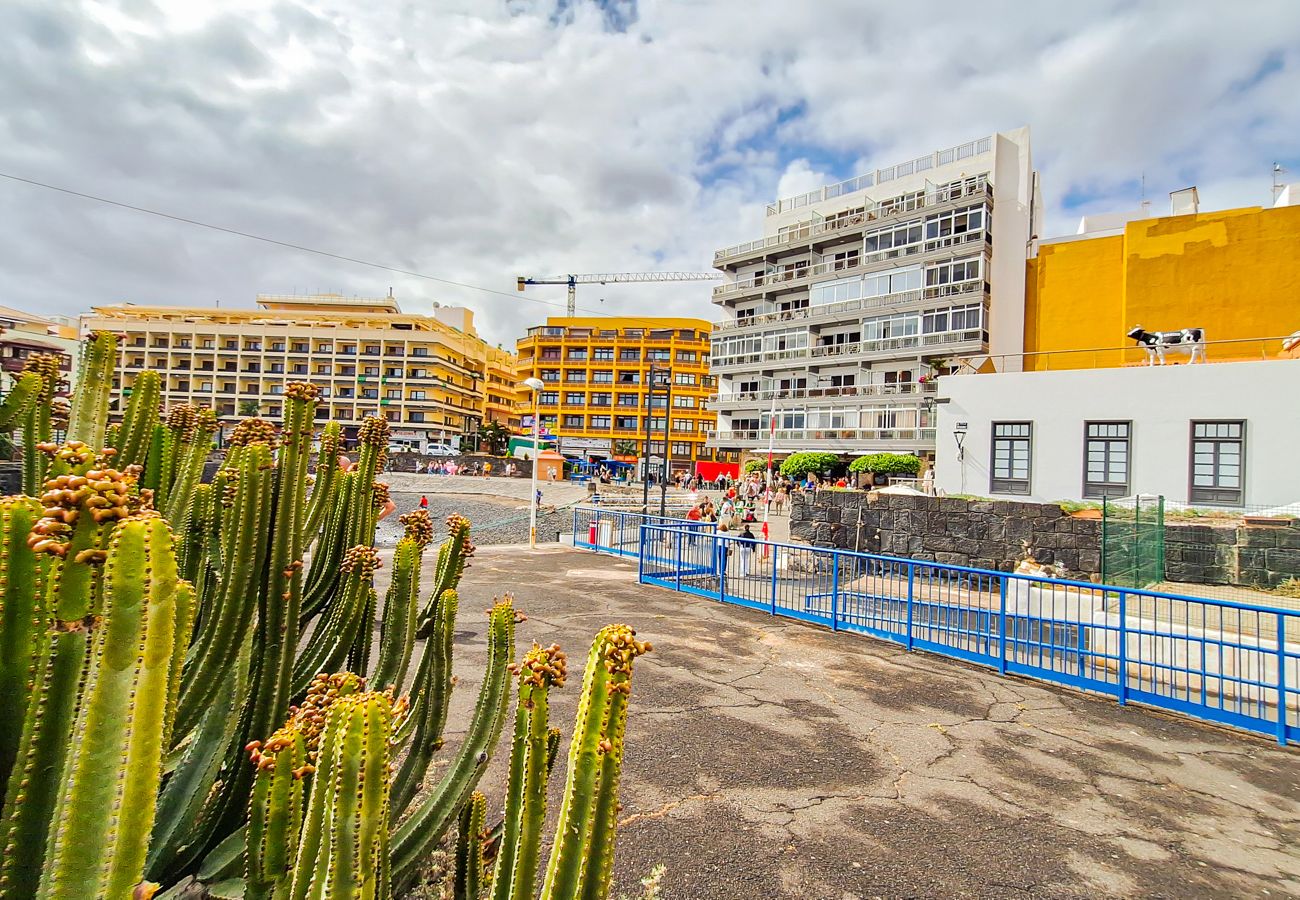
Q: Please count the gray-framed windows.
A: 3